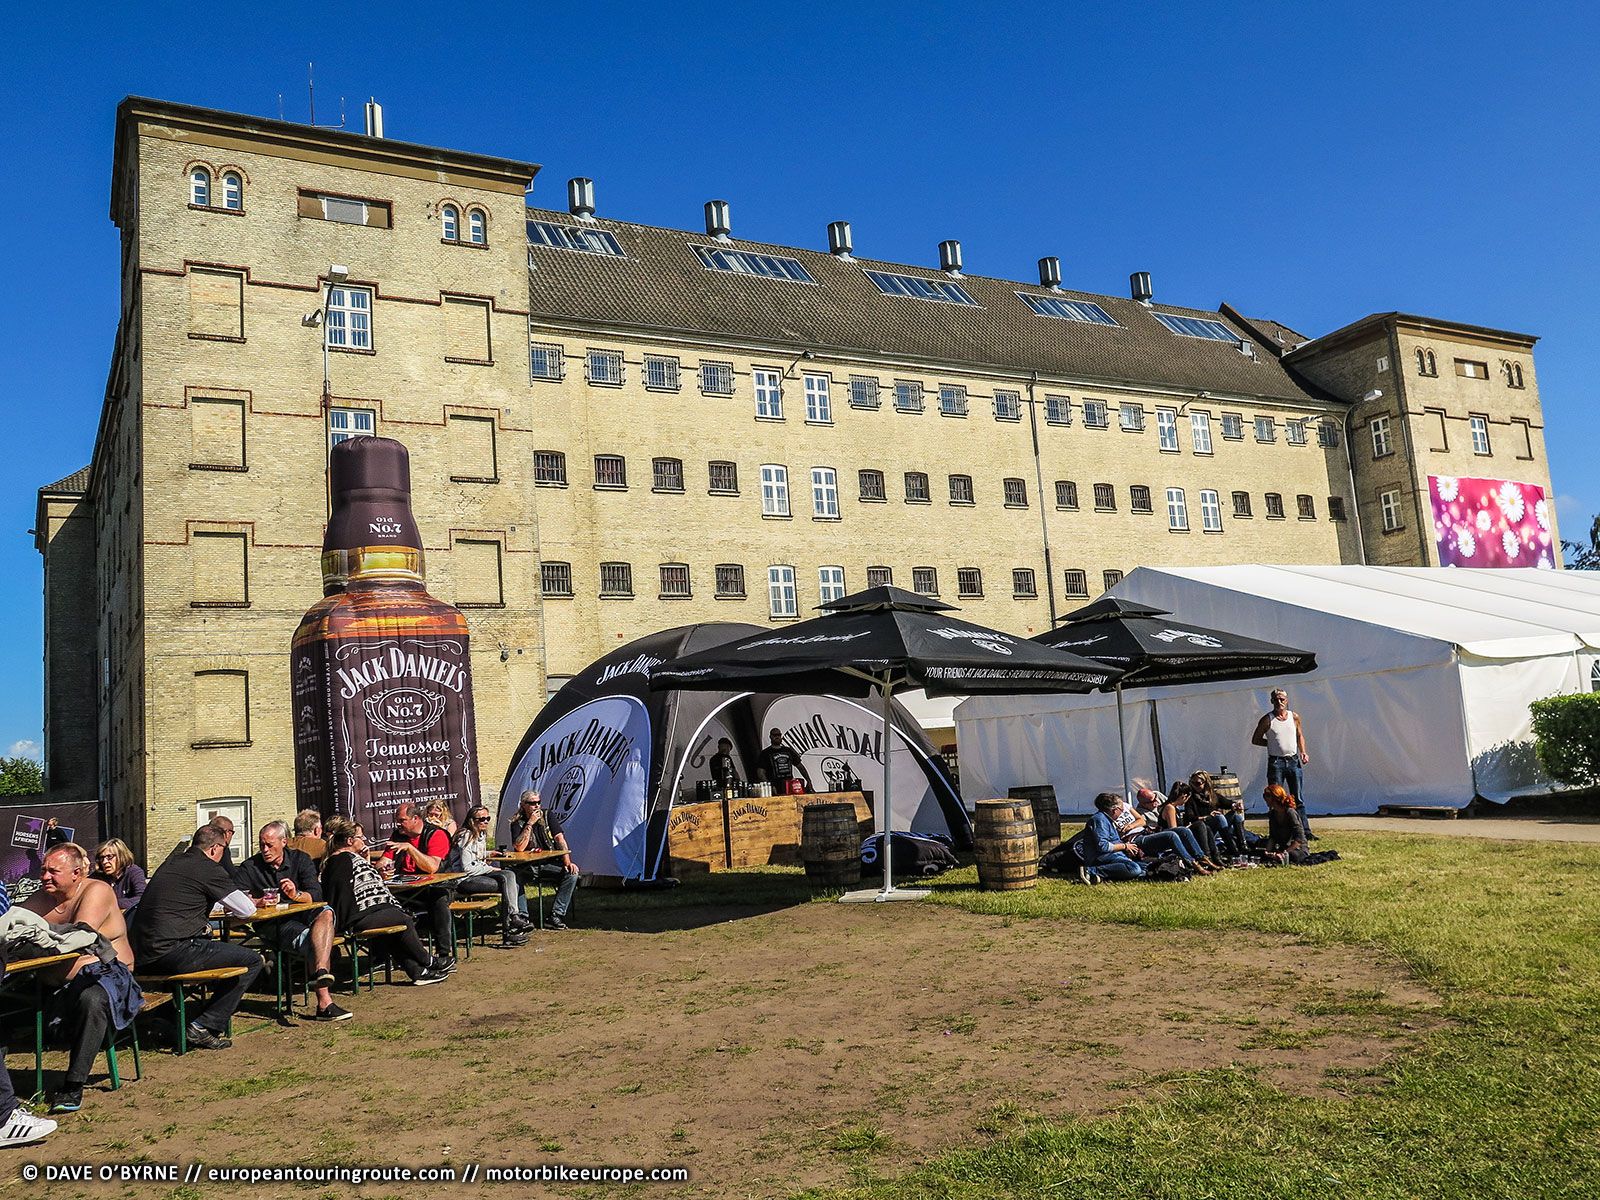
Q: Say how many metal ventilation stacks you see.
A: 6